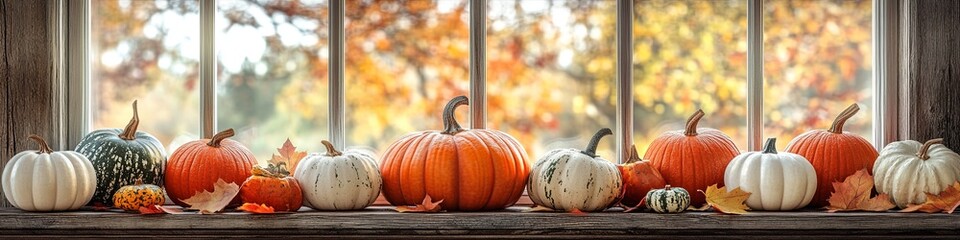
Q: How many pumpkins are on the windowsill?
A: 14